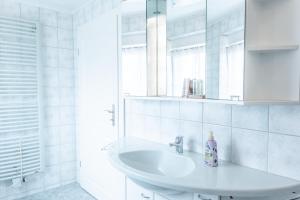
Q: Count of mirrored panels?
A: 3